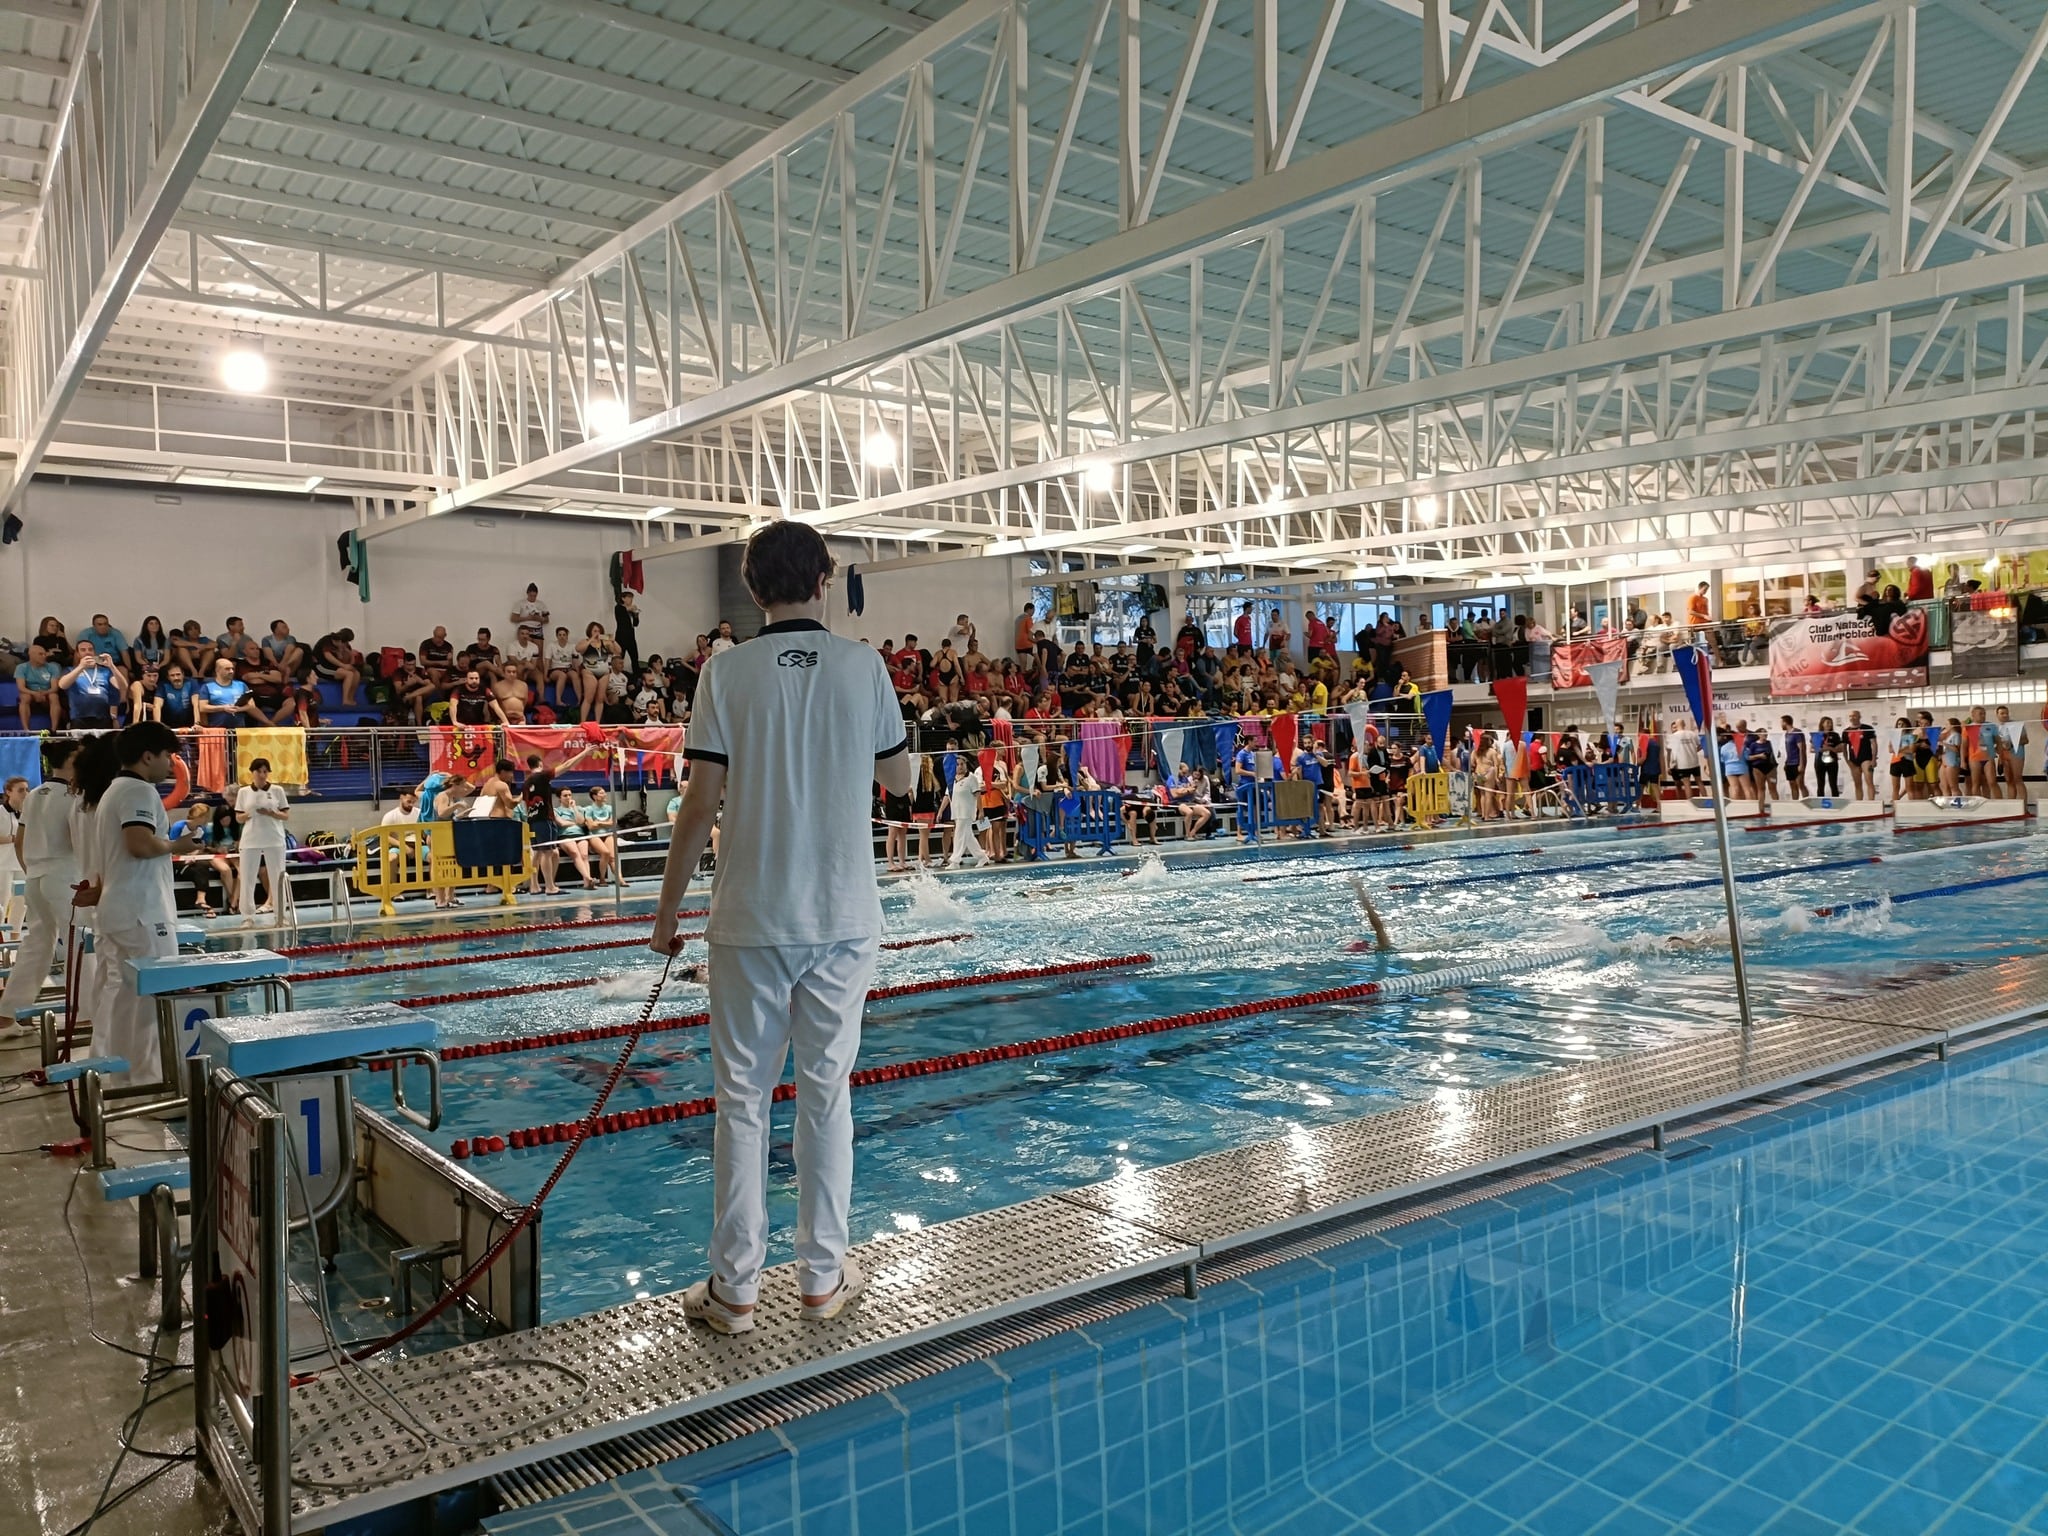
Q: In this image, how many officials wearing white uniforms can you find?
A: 7